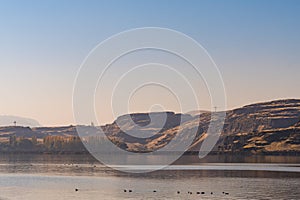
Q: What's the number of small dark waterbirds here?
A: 12